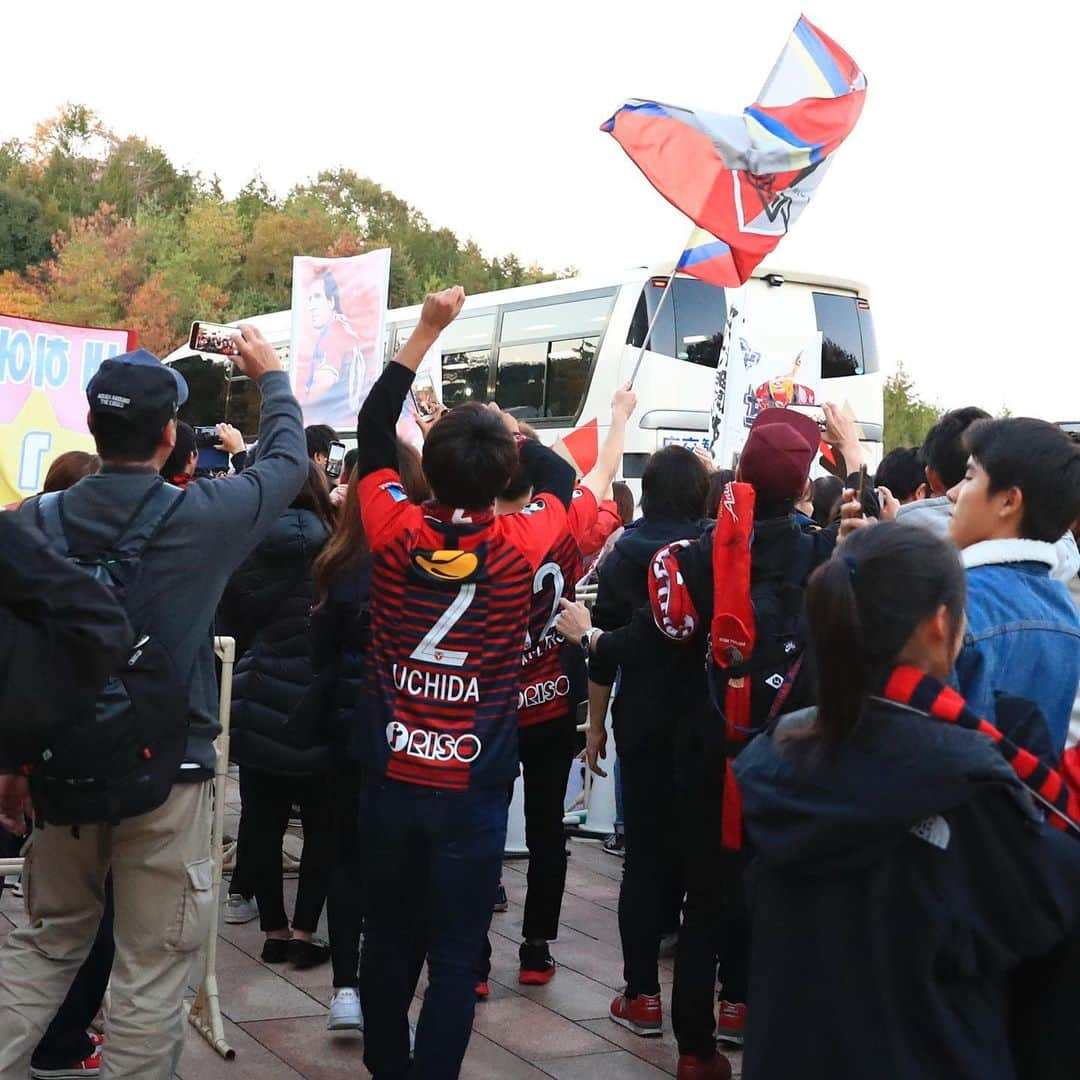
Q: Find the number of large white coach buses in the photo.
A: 1